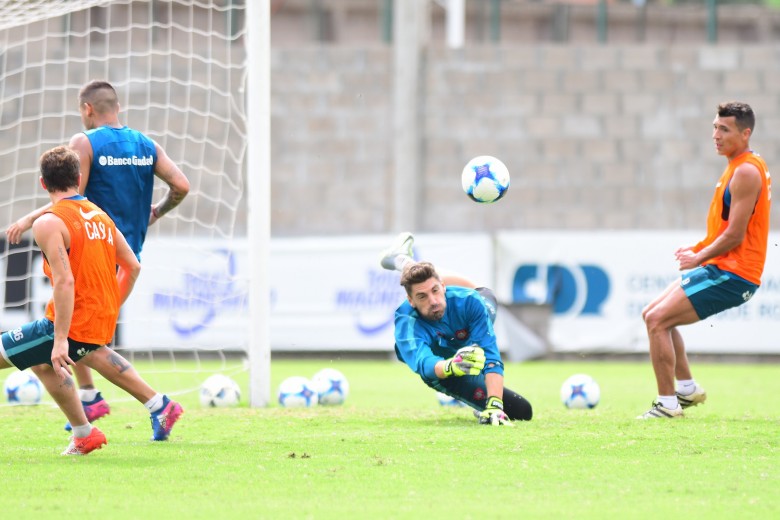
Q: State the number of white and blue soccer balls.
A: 7